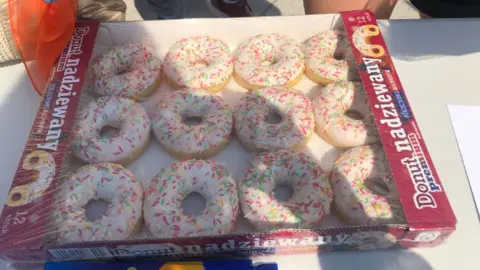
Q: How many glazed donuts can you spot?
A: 12